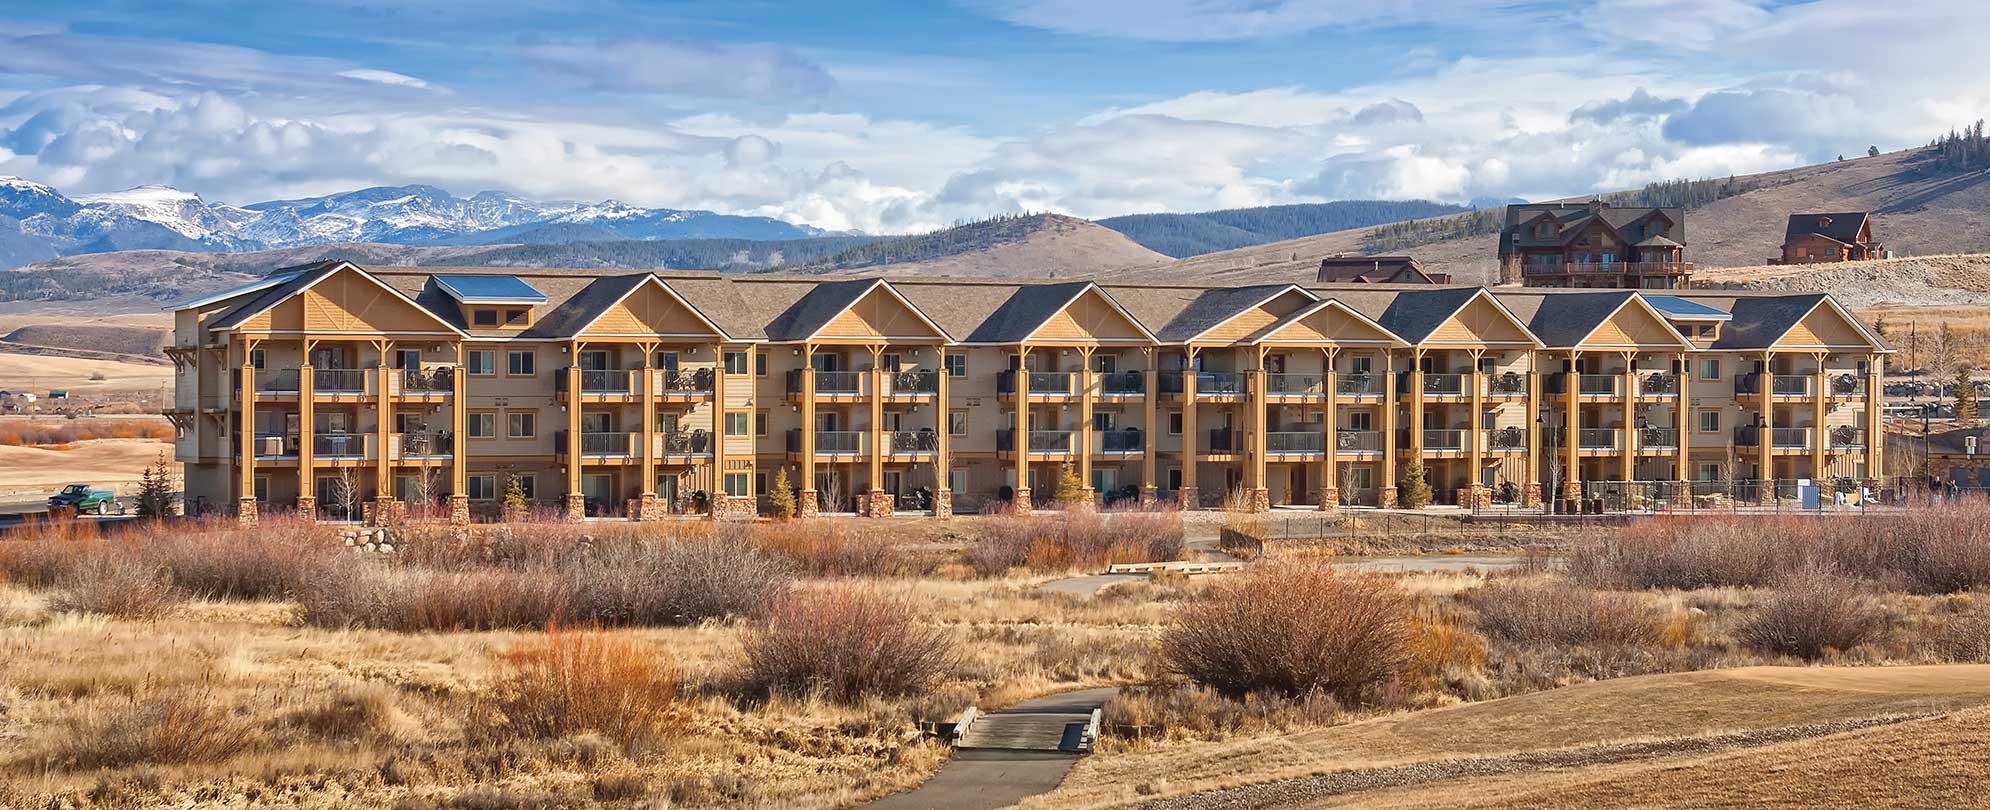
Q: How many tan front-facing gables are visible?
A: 9